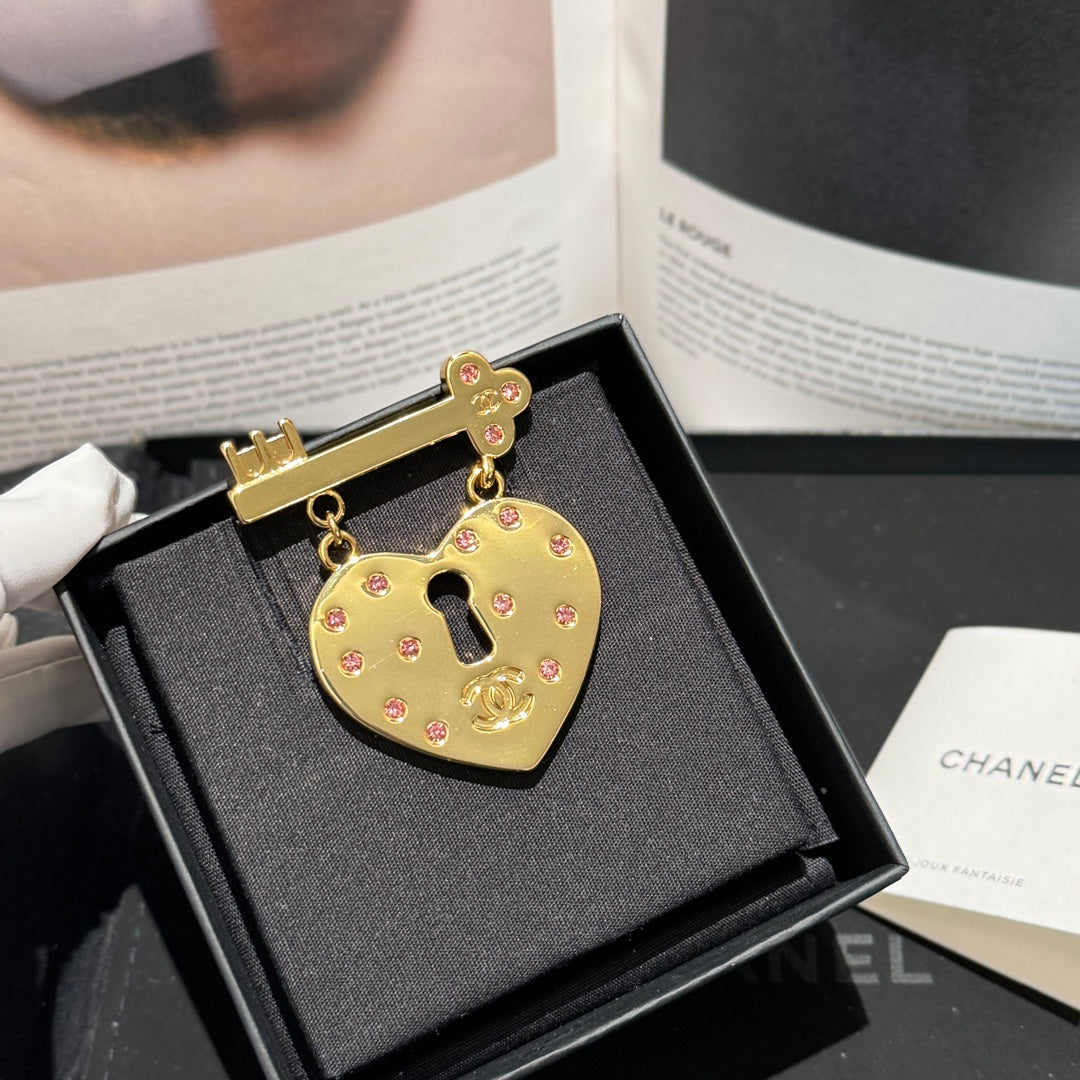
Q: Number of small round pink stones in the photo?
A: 15